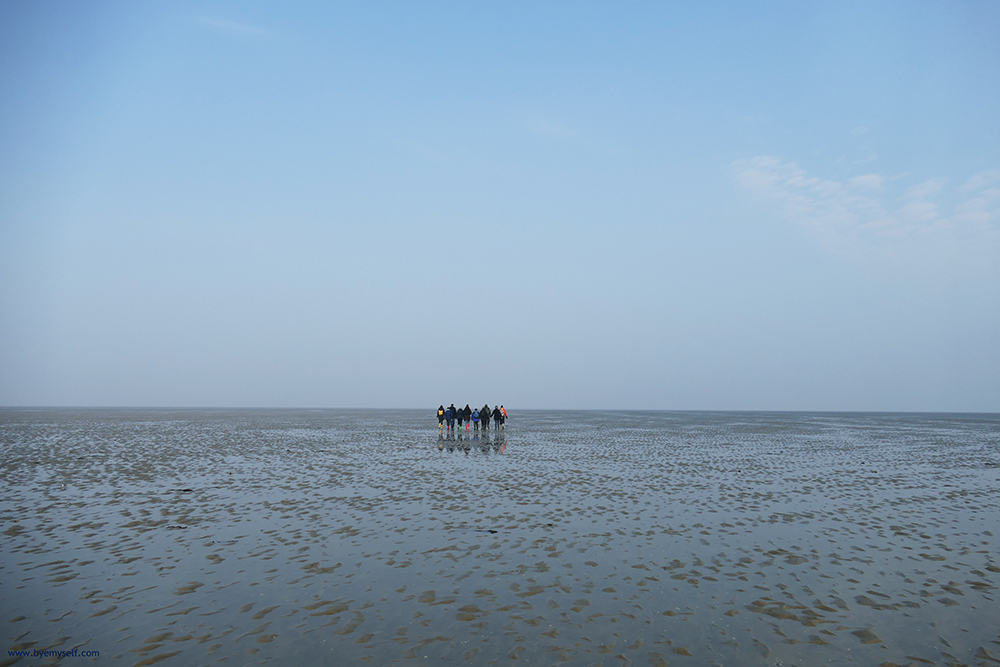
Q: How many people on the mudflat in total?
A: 10